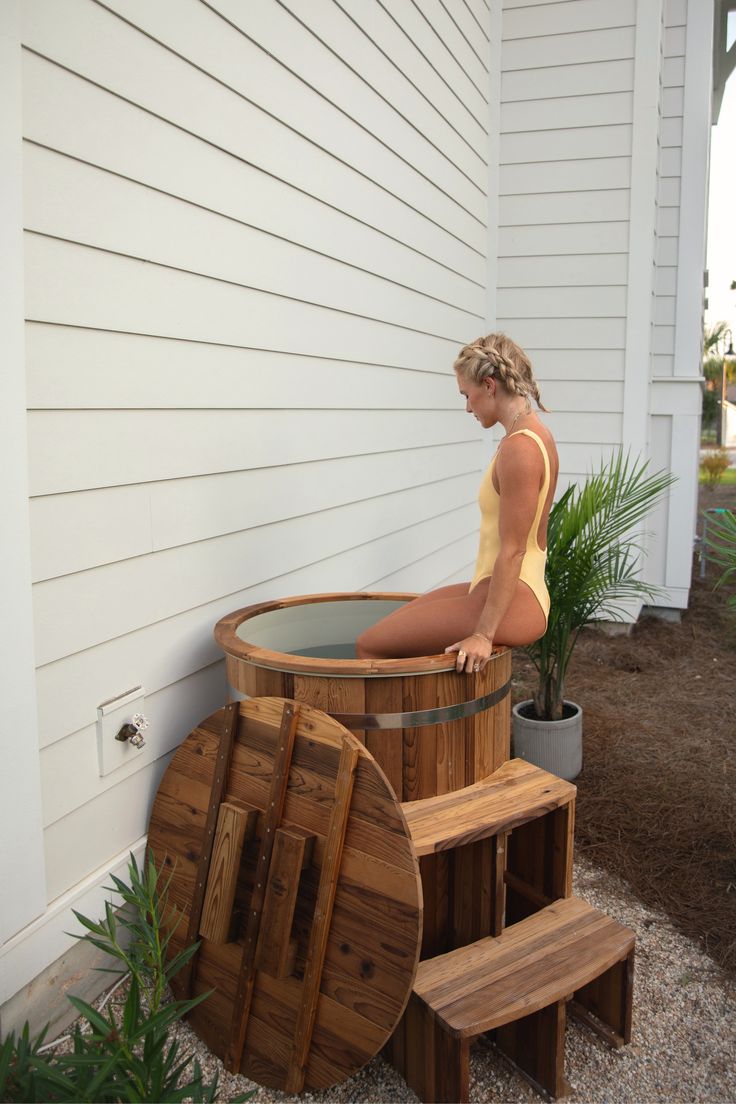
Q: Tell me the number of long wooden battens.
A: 3